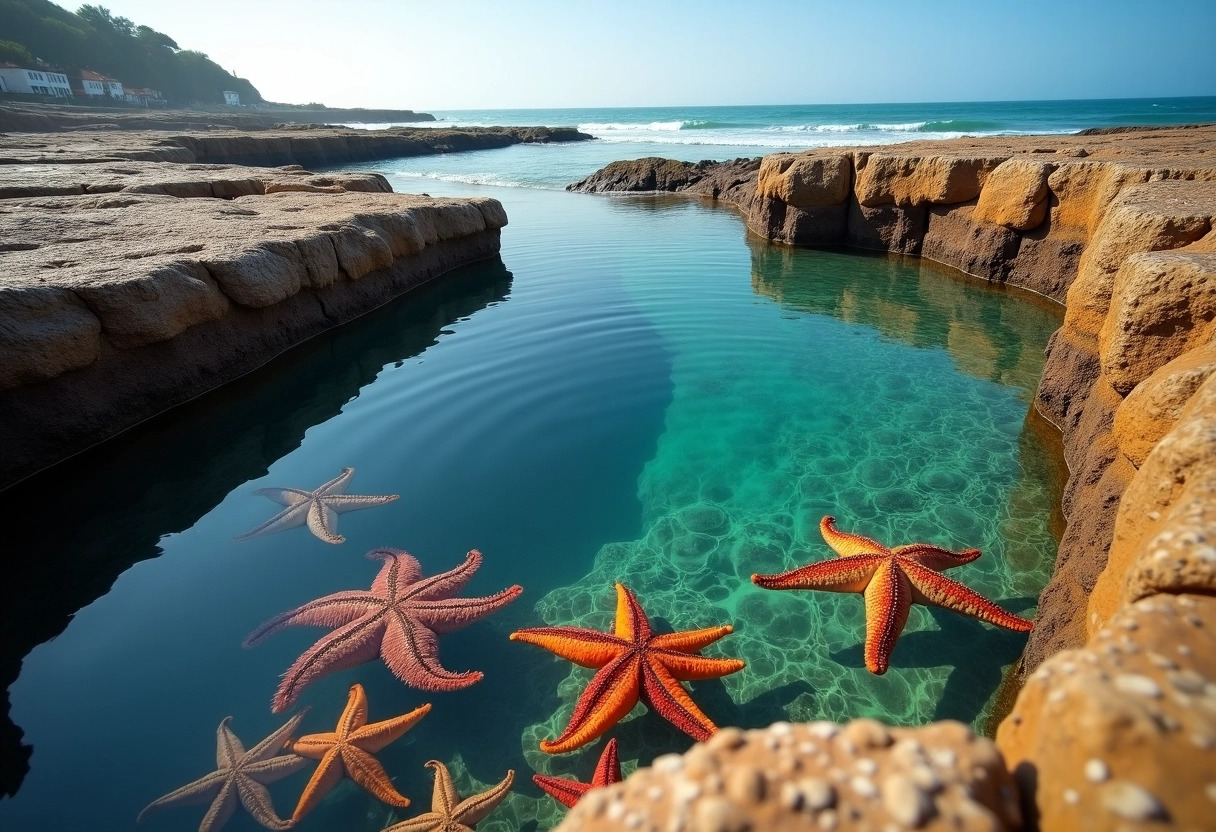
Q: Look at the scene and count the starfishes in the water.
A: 8